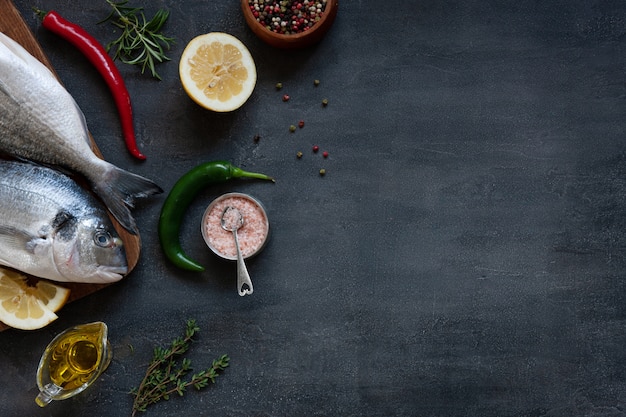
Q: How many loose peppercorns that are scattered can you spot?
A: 11